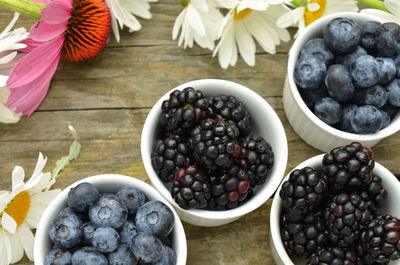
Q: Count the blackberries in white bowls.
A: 14